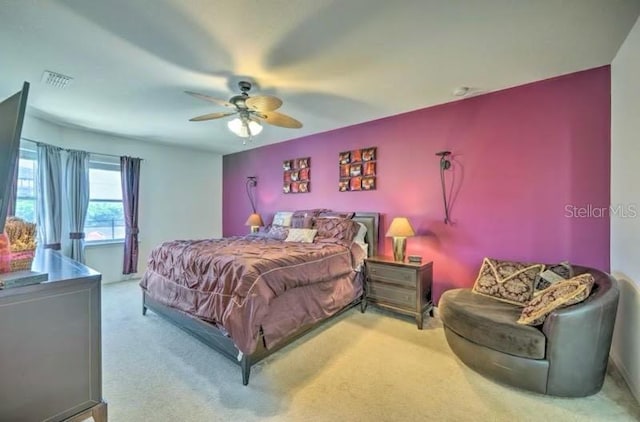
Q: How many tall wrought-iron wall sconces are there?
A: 2